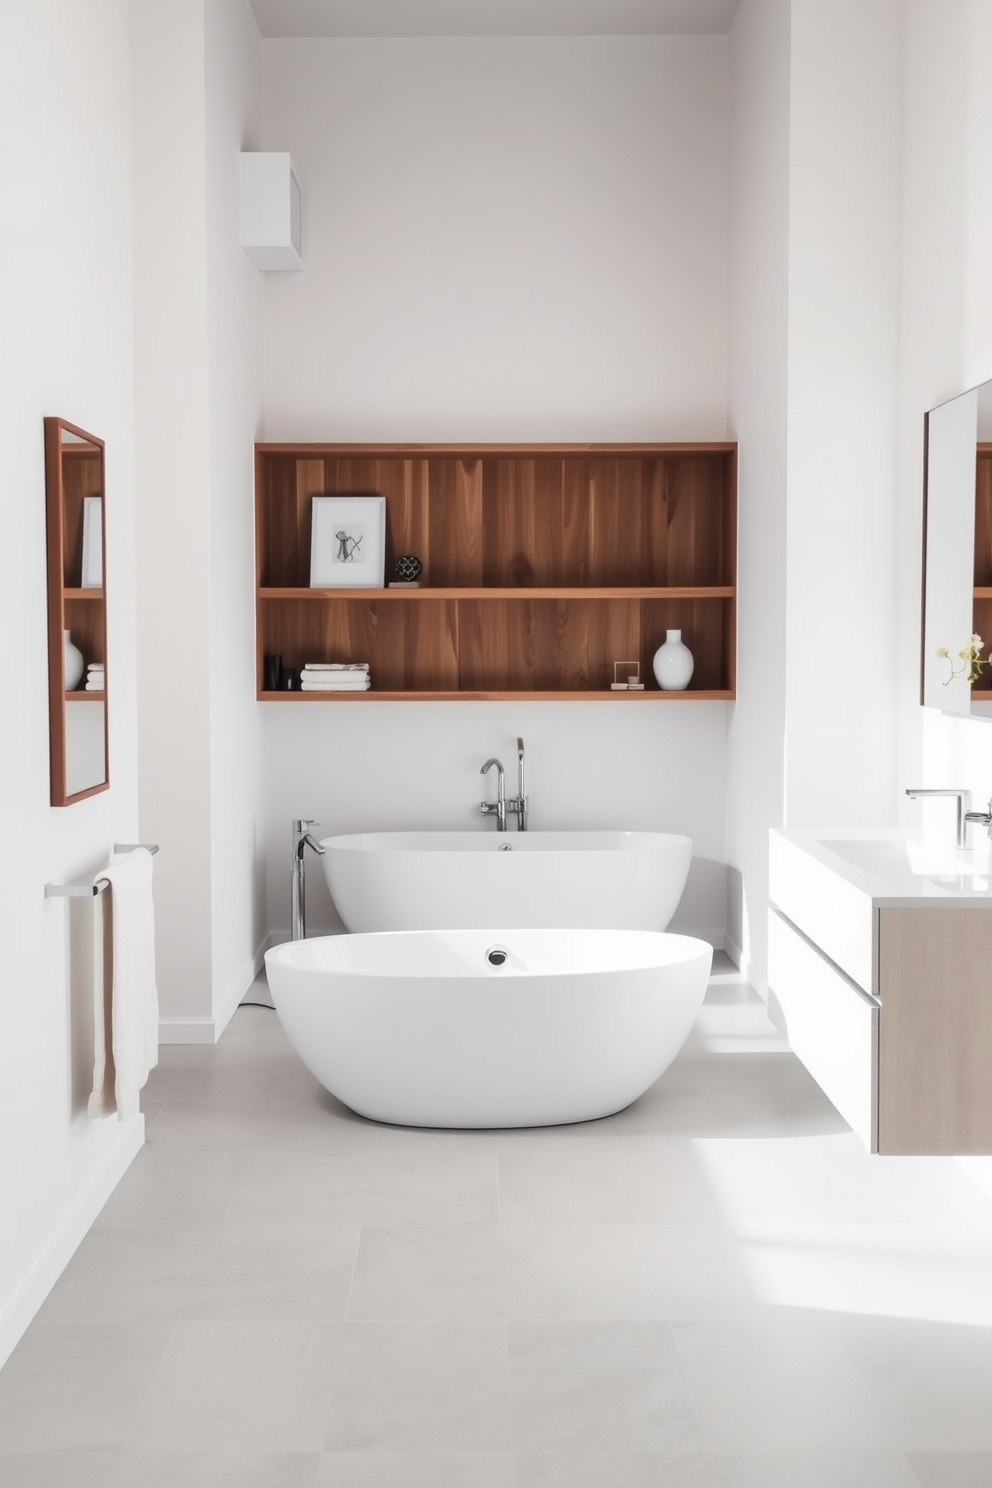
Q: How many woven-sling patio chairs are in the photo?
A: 0